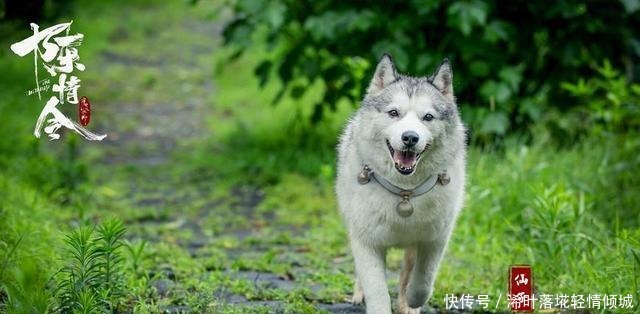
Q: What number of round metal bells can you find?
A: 3